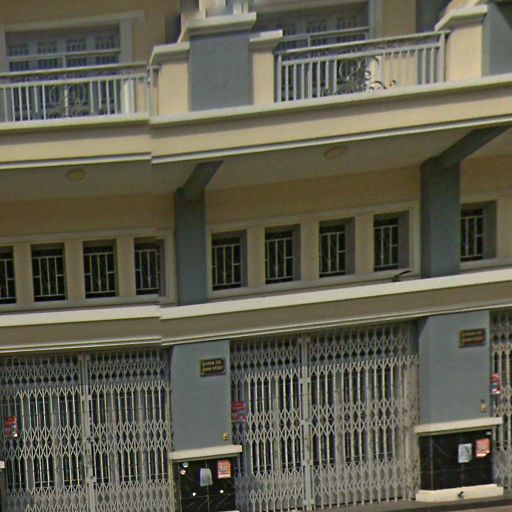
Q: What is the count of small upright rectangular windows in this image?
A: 9